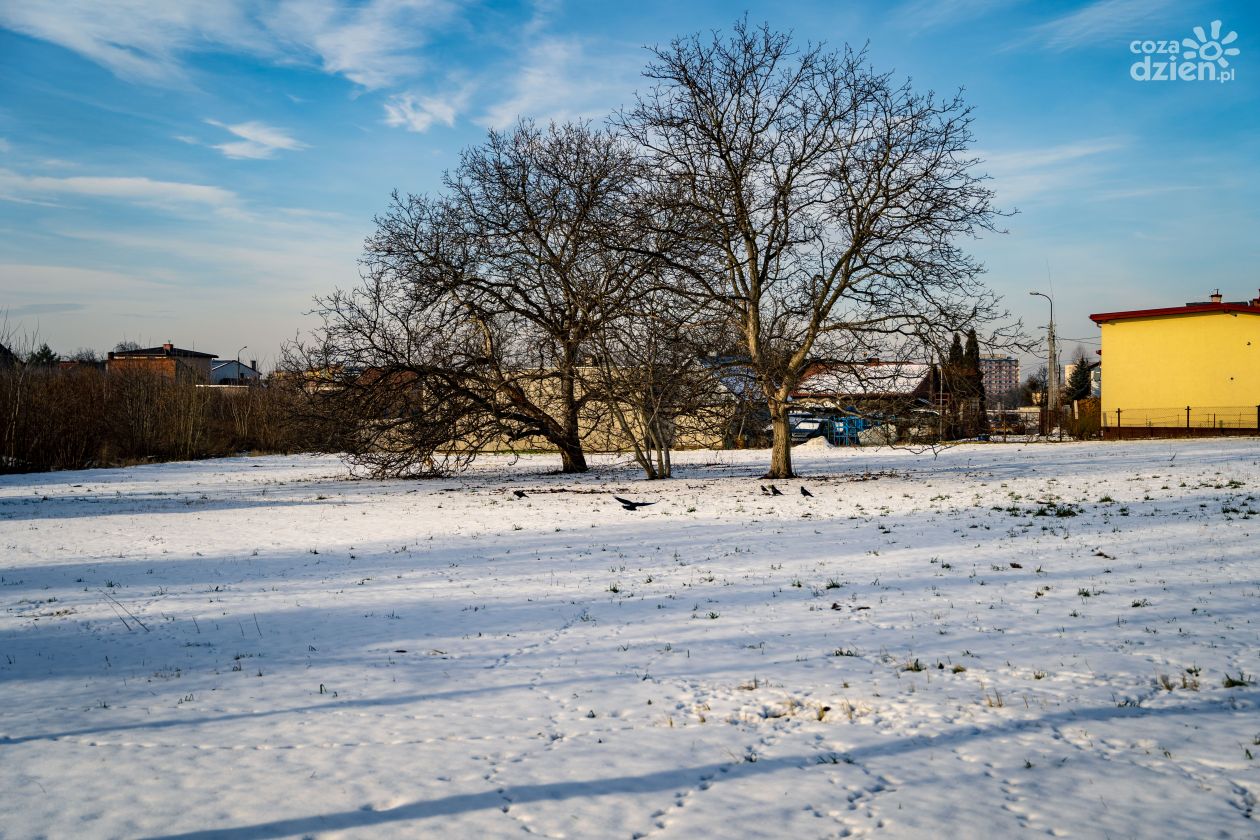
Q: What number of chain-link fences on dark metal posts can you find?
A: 1